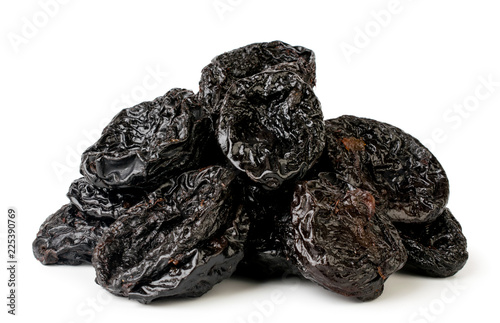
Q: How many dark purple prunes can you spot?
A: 10